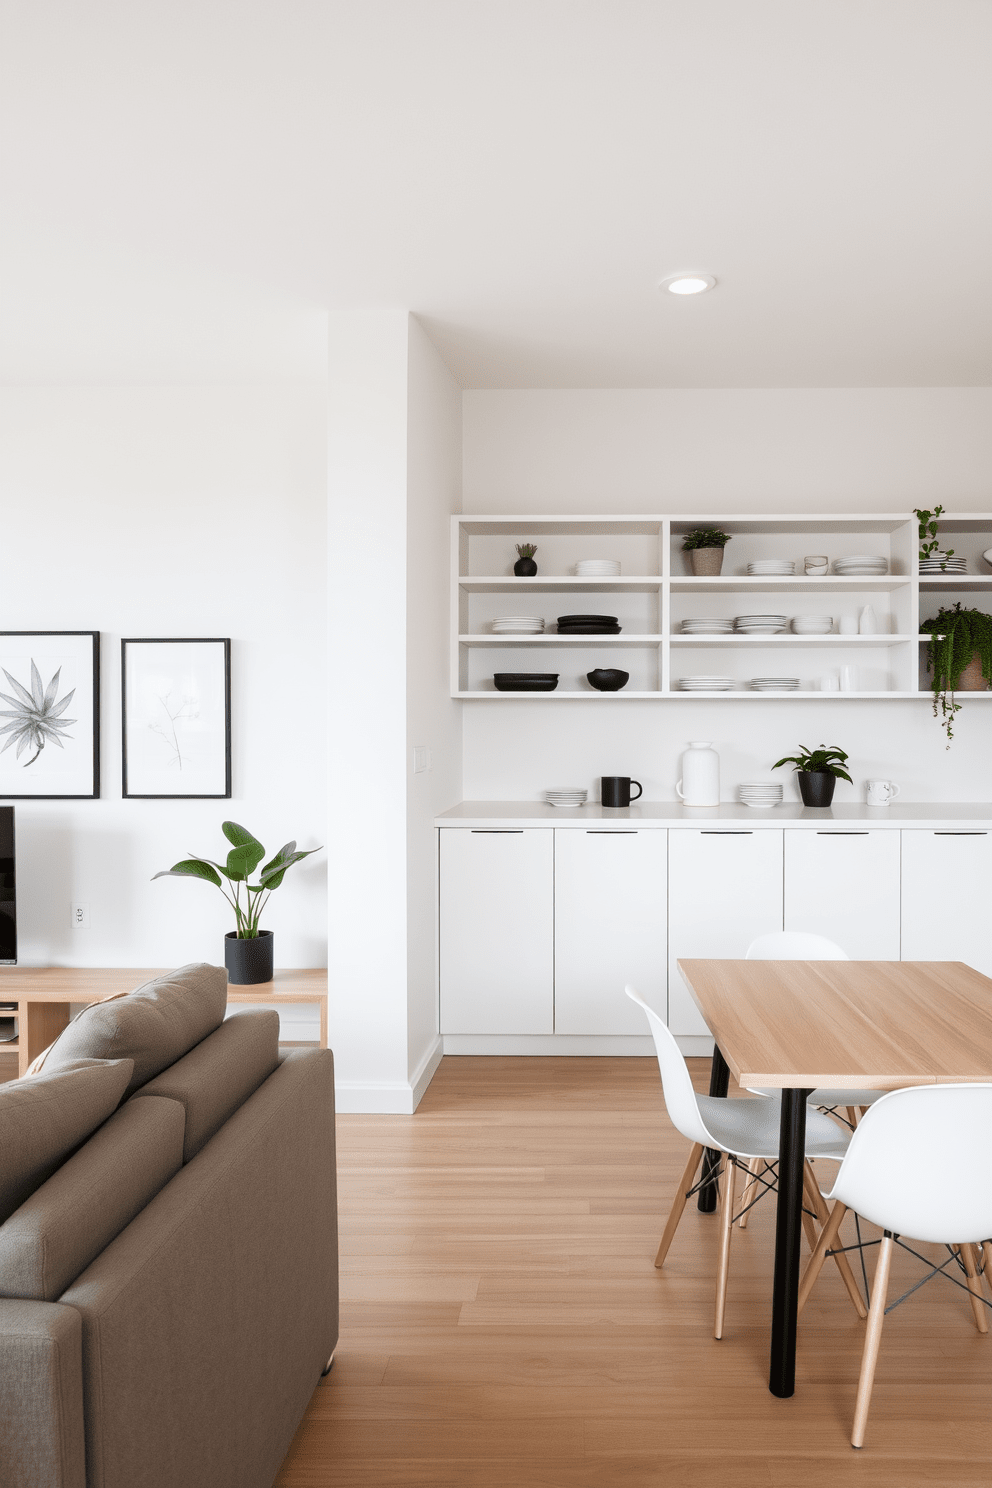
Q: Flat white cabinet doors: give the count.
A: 5